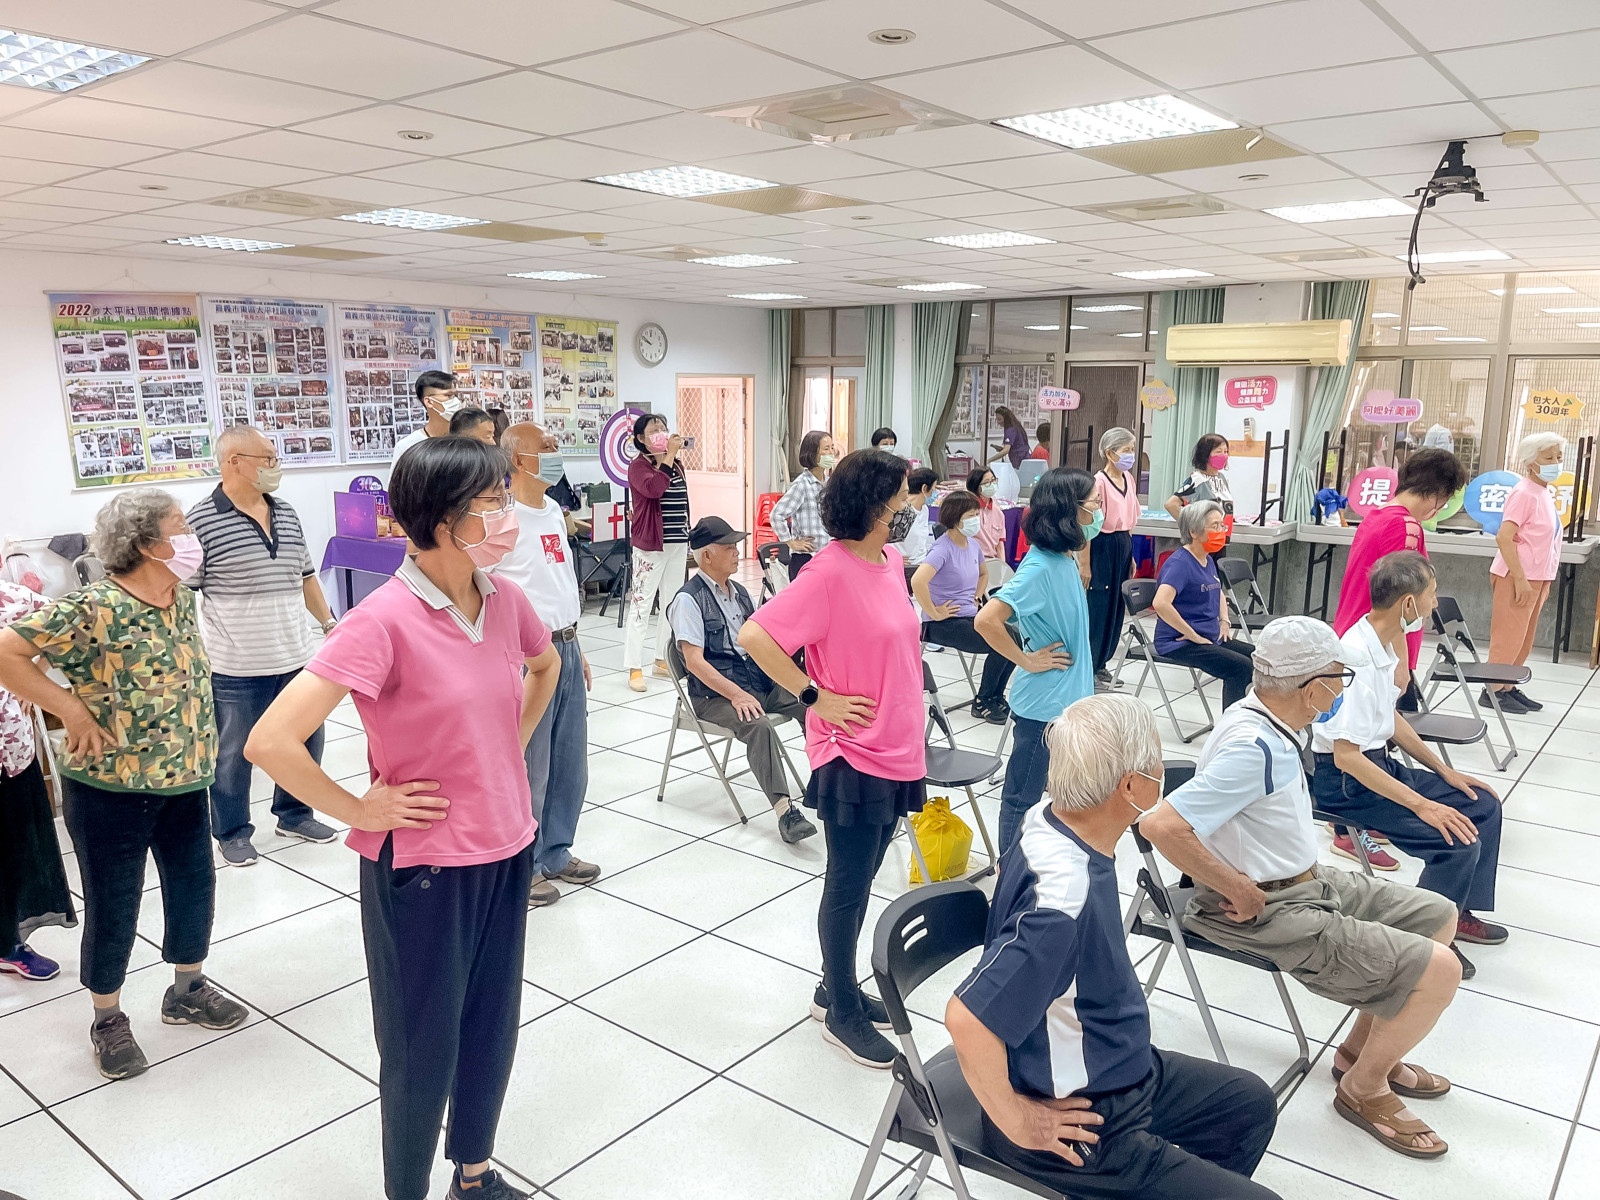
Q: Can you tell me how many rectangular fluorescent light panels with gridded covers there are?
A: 13